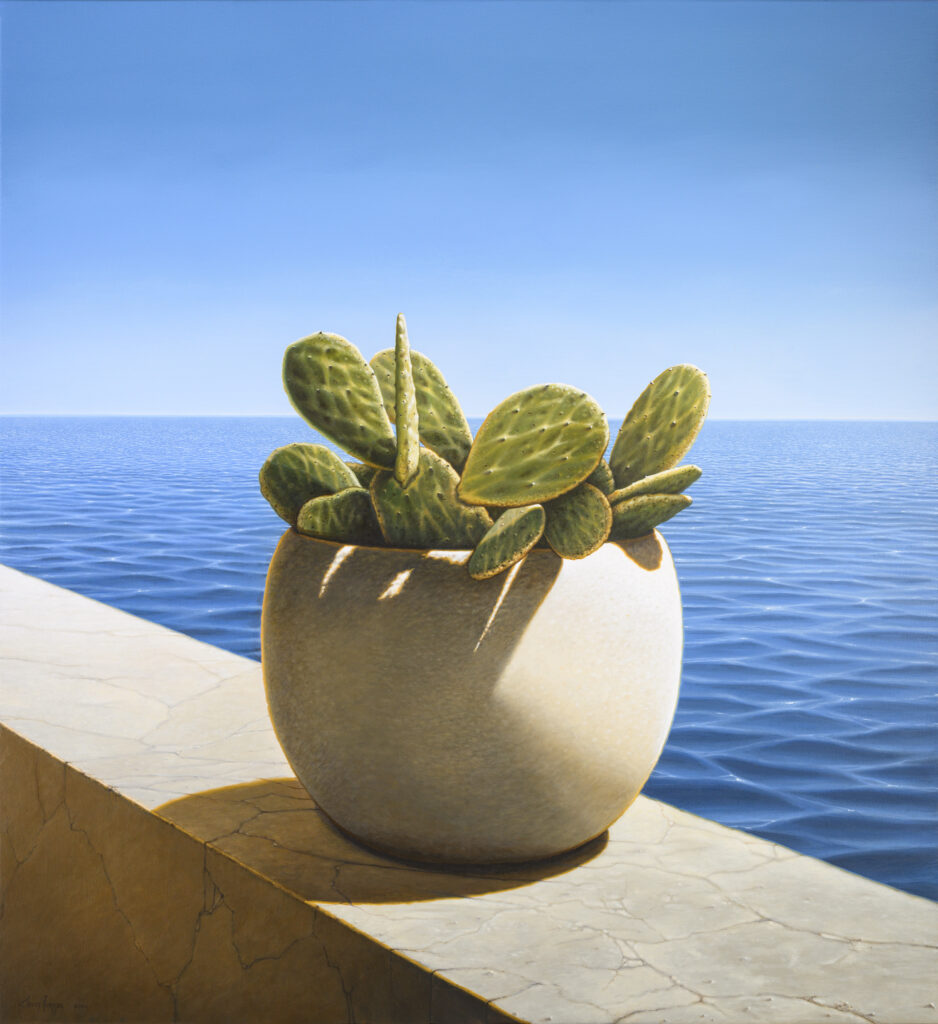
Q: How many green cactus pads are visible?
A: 14